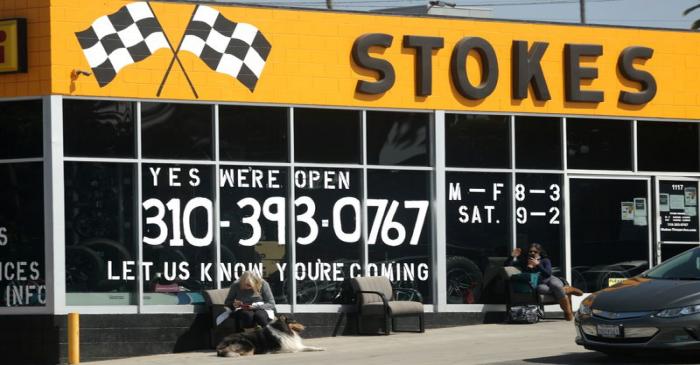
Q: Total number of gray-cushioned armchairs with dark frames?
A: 3